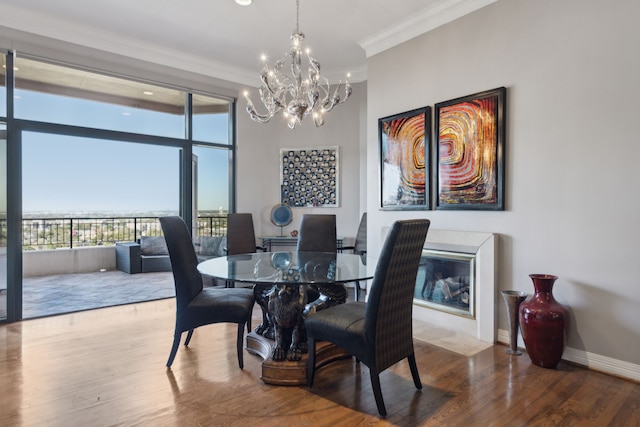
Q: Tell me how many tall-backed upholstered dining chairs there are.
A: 5